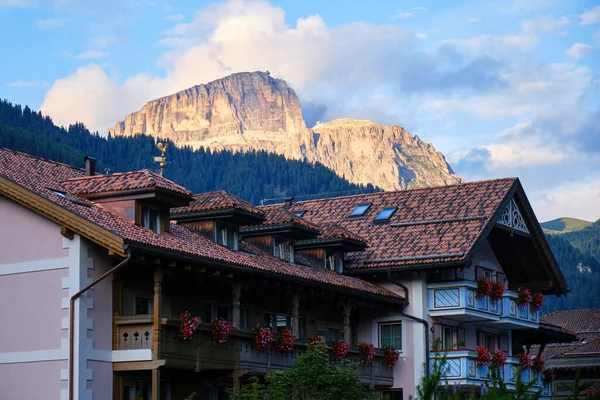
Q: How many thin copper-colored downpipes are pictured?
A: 1